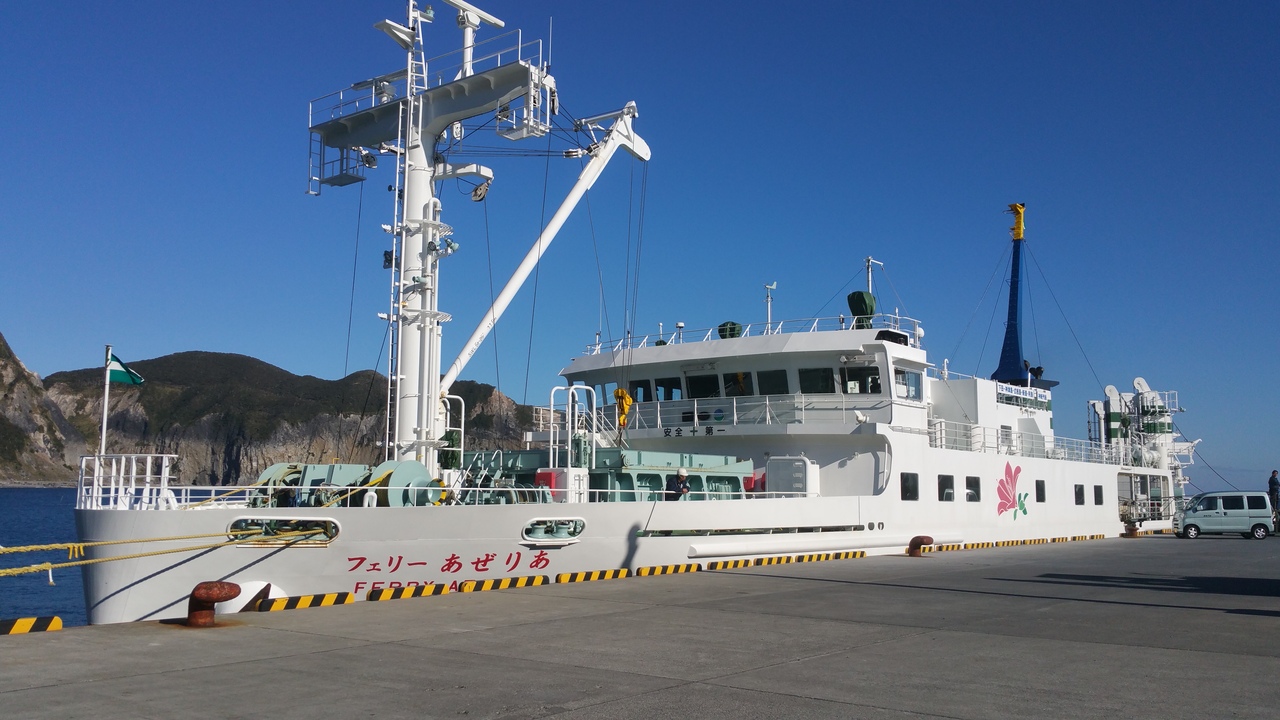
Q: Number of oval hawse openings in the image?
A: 2